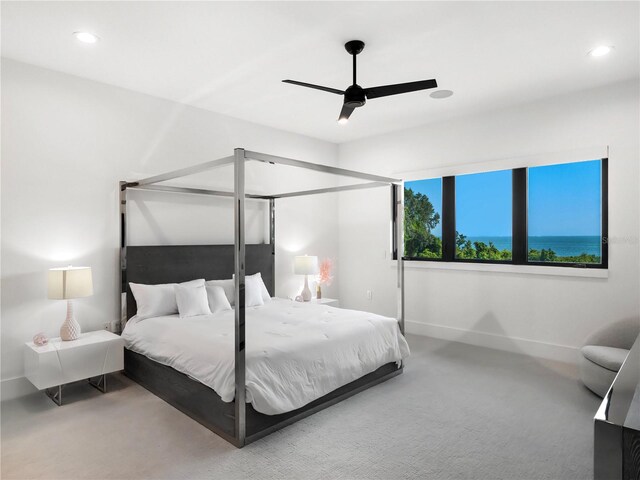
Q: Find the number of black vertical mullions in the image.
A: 2